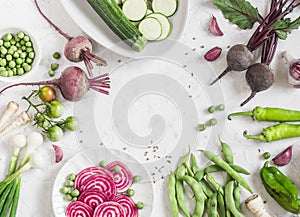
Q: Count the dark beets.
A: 2